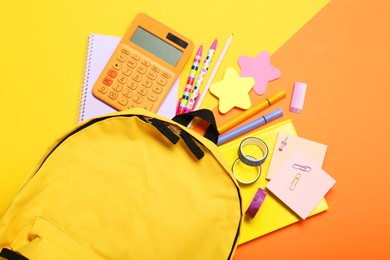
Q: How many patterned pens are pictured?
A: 2